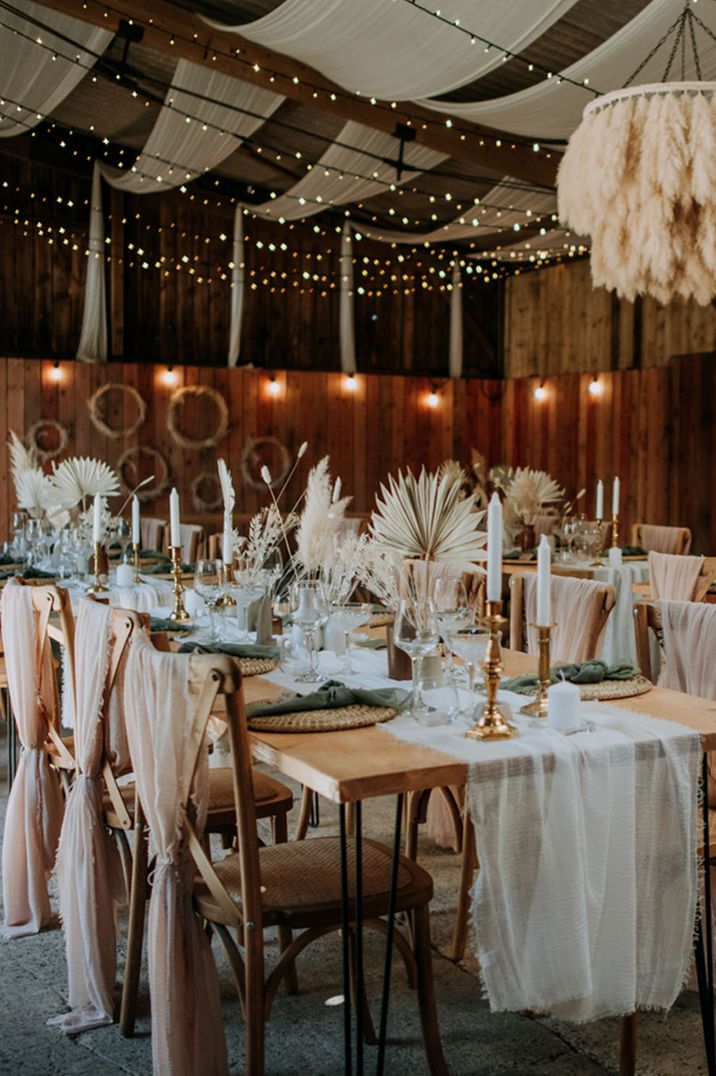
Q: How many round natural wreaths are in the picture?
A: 6